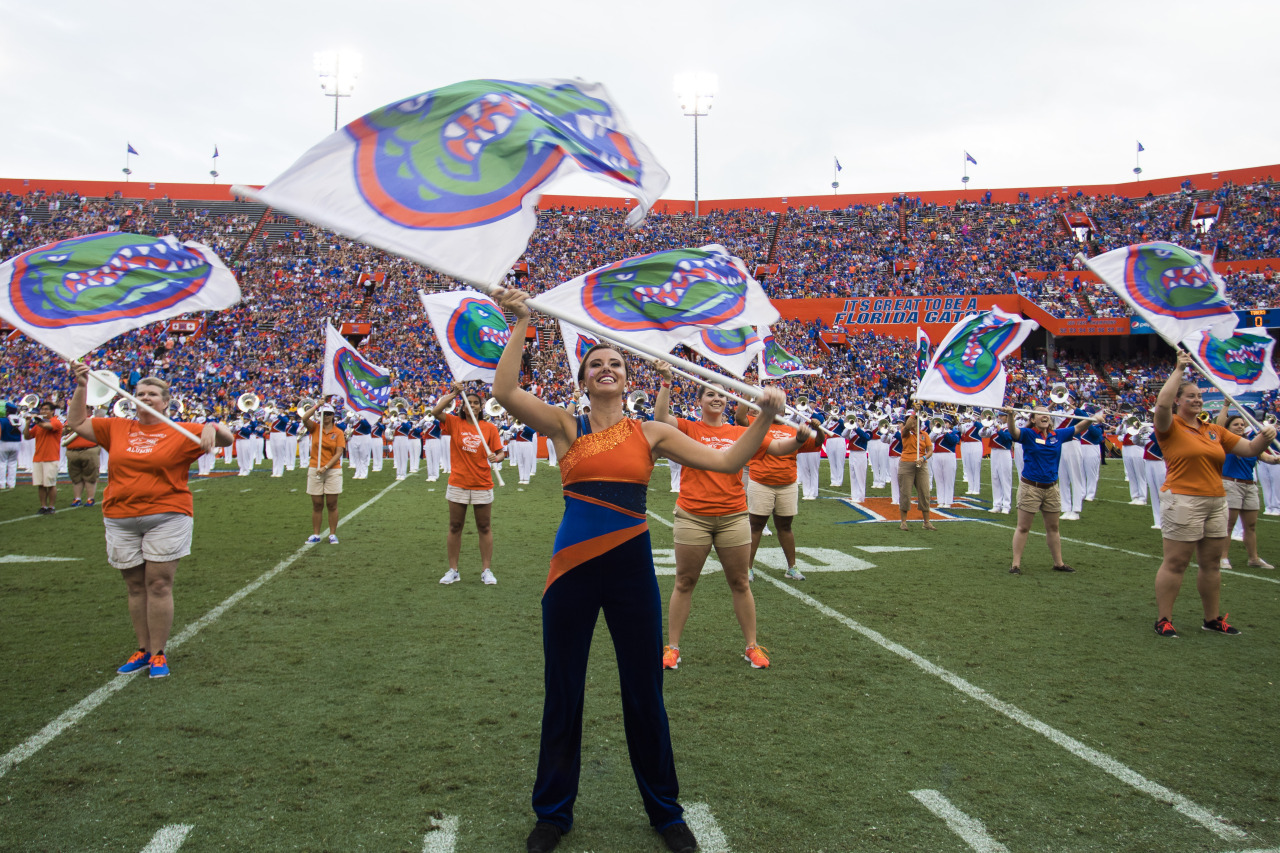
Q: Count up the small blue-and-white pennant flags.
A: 5